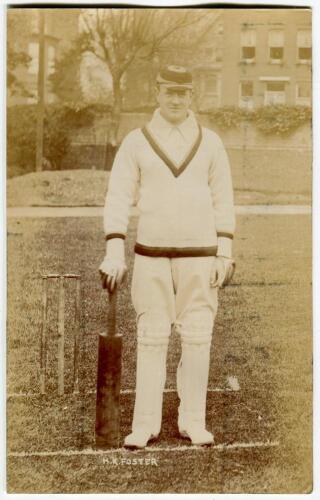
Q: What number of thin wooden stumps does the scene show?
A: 3